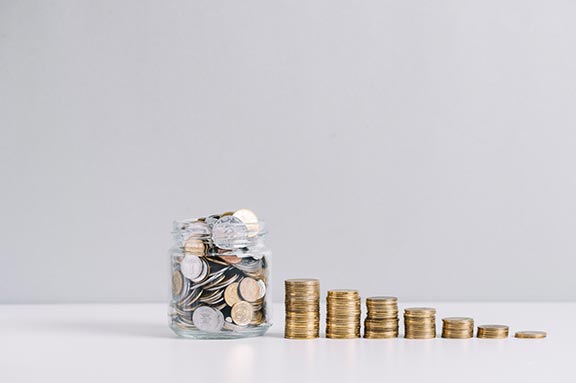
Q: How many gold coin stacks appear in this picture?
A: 7